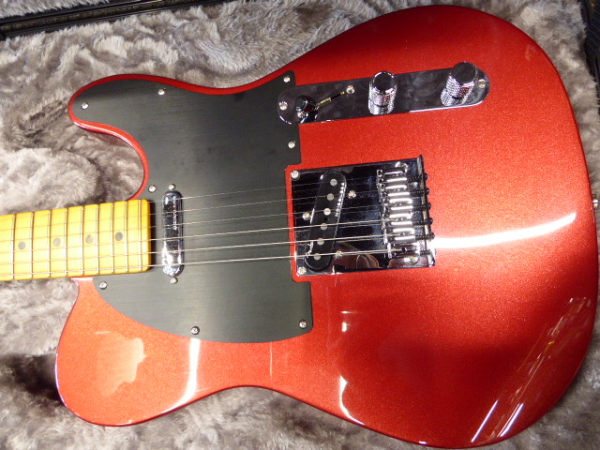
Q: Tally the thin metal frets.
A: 9